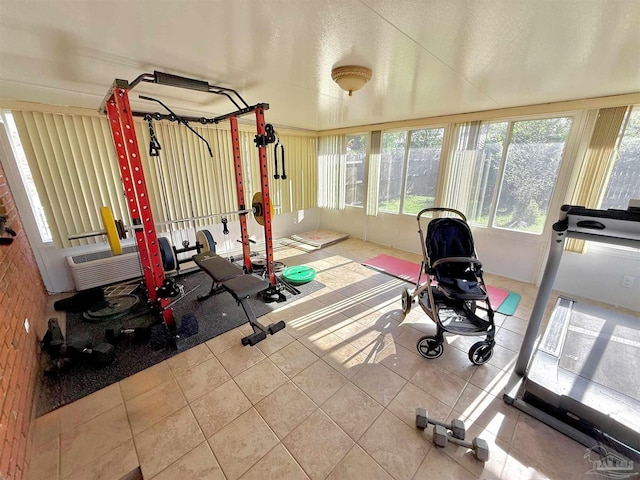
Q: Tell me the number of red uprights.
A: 4